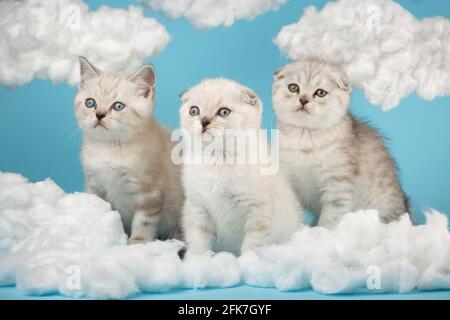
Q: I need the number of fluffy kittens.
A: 3